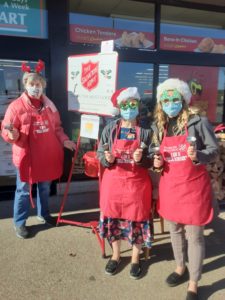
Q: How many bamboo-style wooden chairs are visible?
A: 1